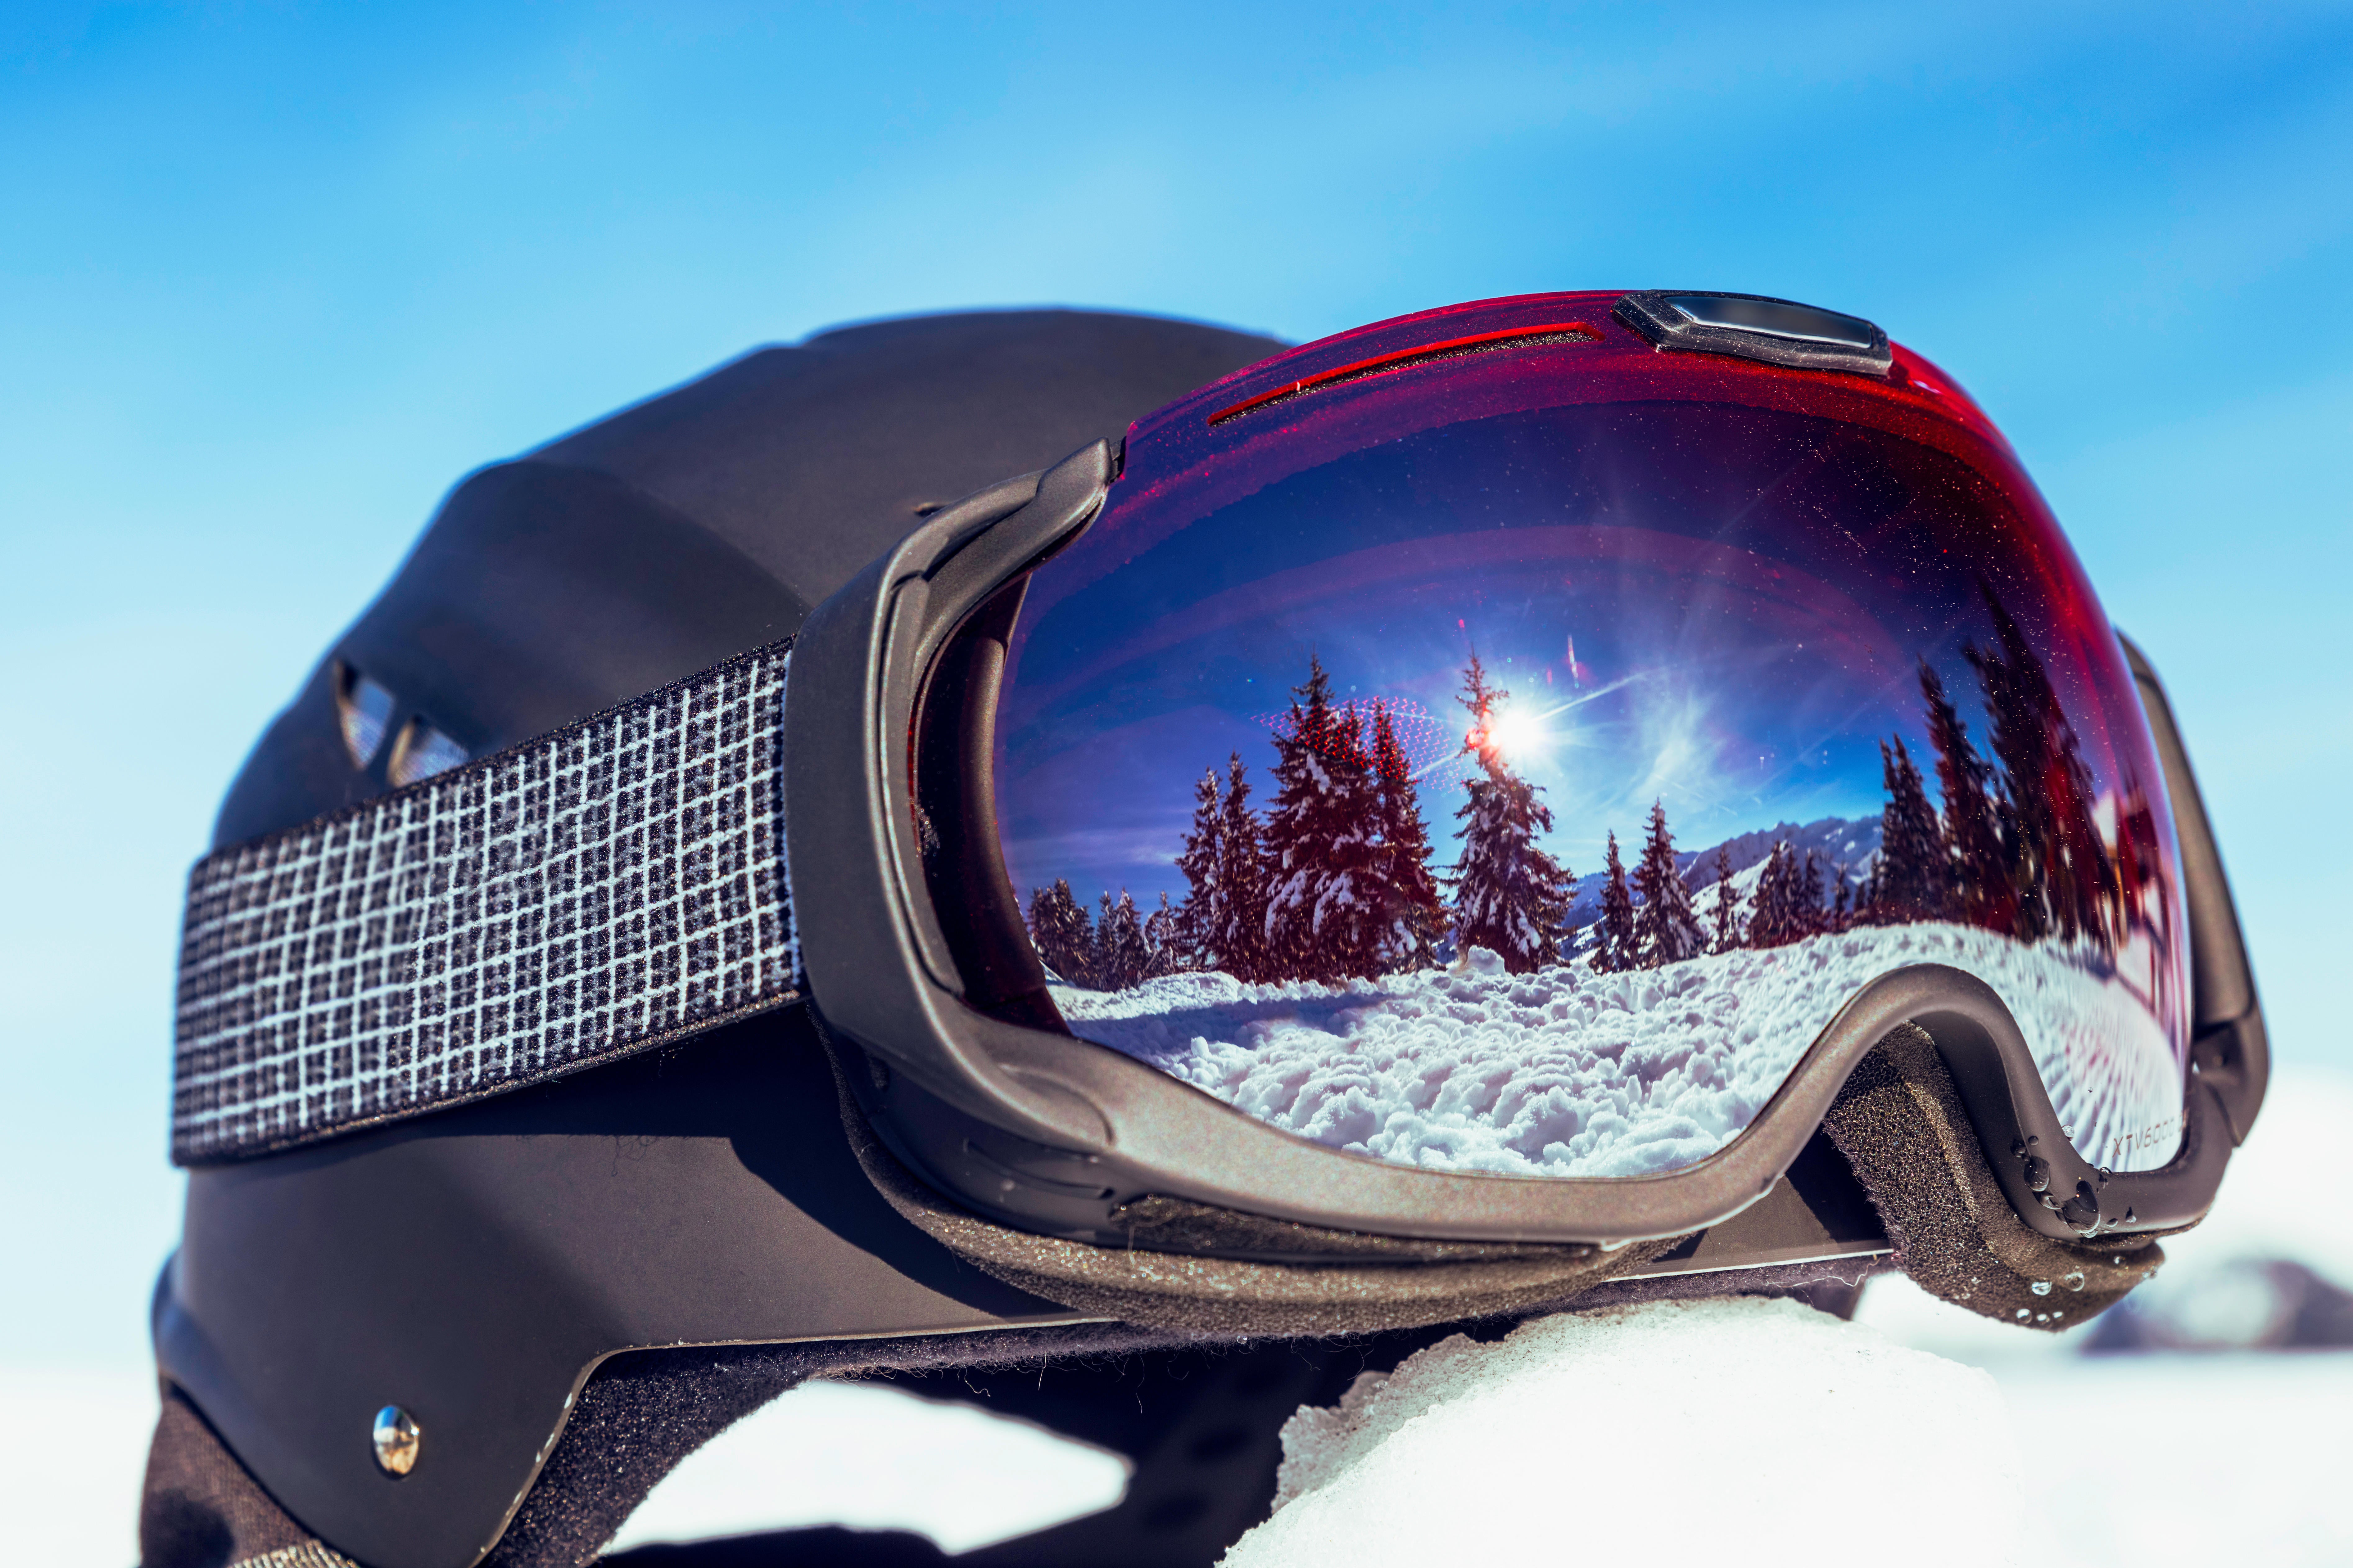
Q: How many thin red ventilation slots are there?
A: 1